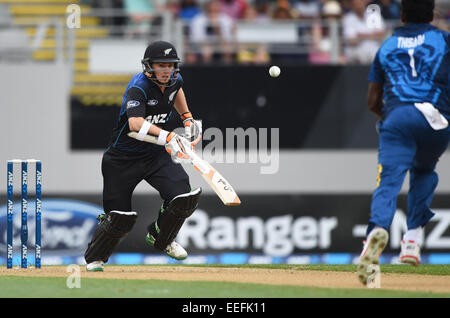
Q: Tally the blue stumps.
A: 3